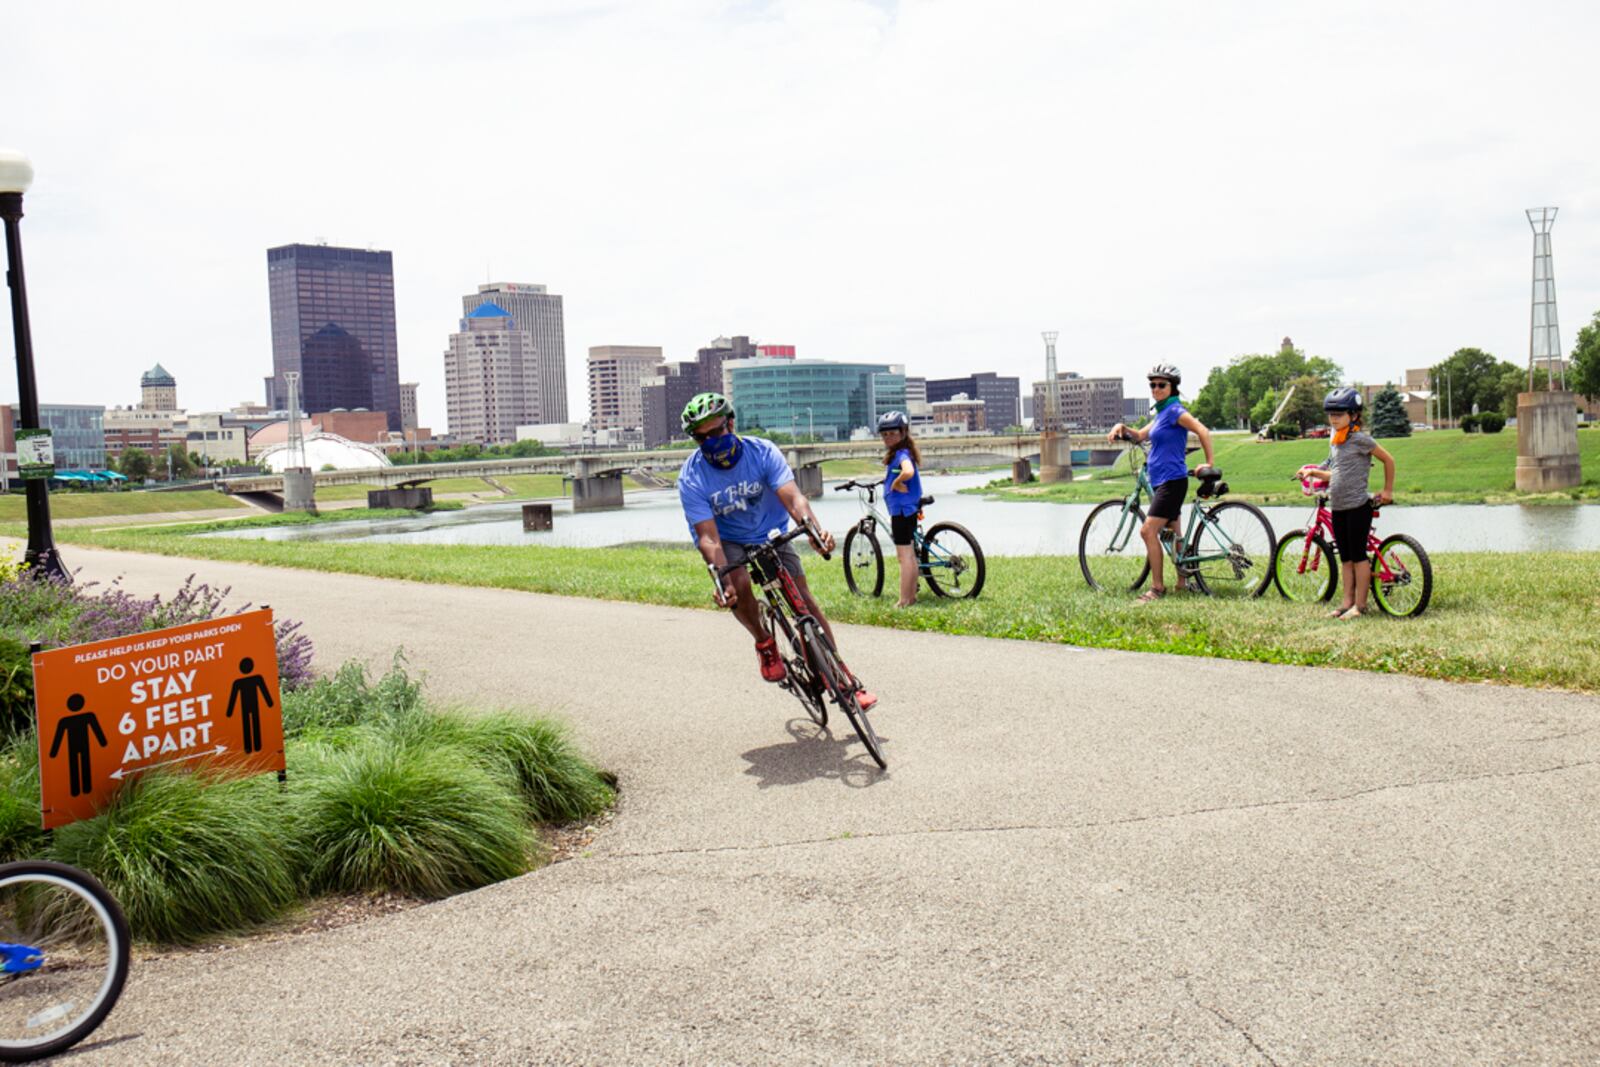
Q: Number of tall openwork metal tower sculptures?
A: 3